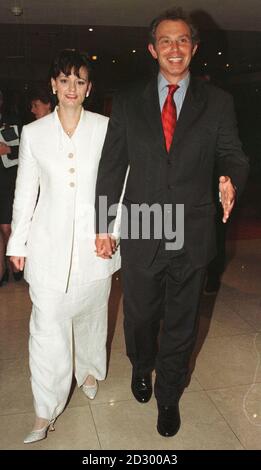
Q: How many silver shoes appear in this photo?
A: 2